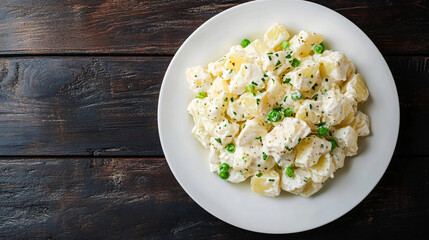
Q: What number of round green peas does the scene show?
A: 15